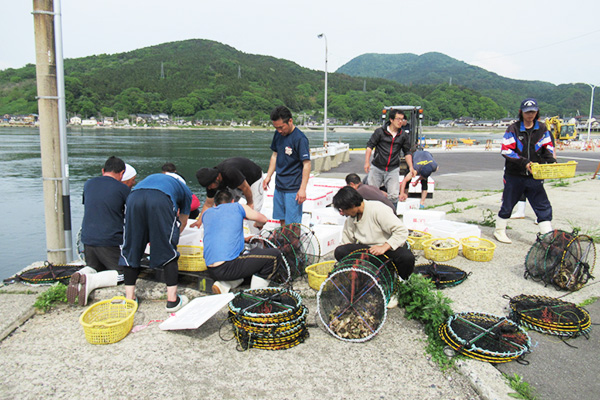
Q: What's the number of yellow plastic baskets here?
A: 7